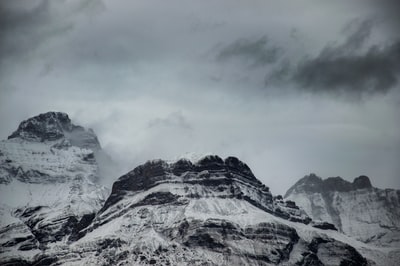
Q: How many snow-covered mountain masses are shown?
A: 3